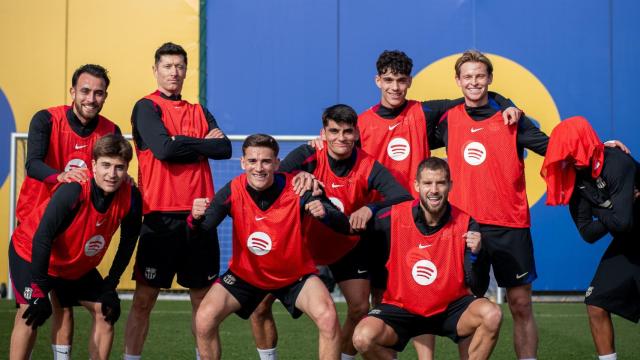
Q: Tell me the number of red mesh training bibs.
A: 9